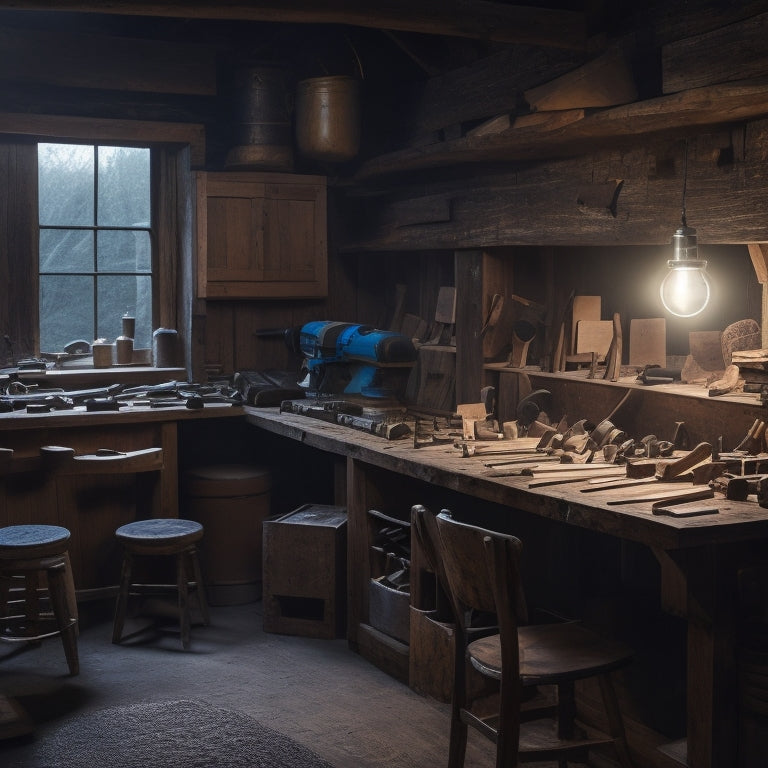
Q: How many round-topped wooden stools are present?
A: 2